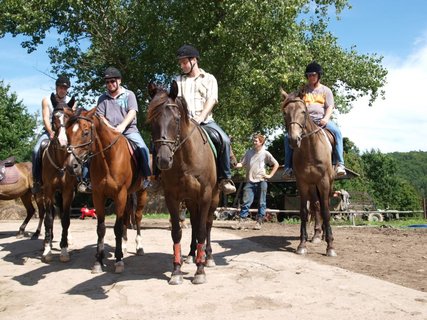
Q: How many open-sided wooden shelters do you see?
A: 1